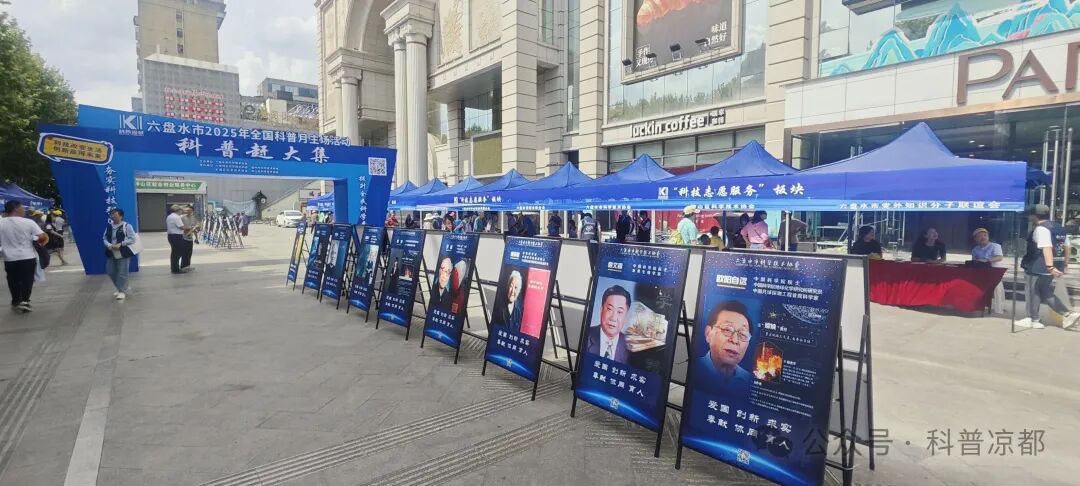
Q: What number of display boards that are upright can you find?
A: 9